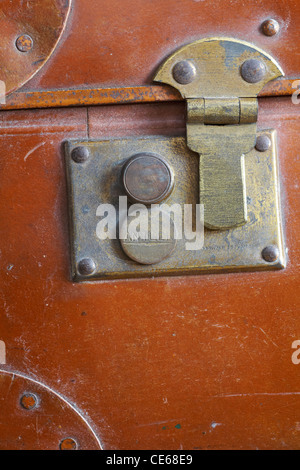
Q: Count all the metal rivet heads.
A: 10